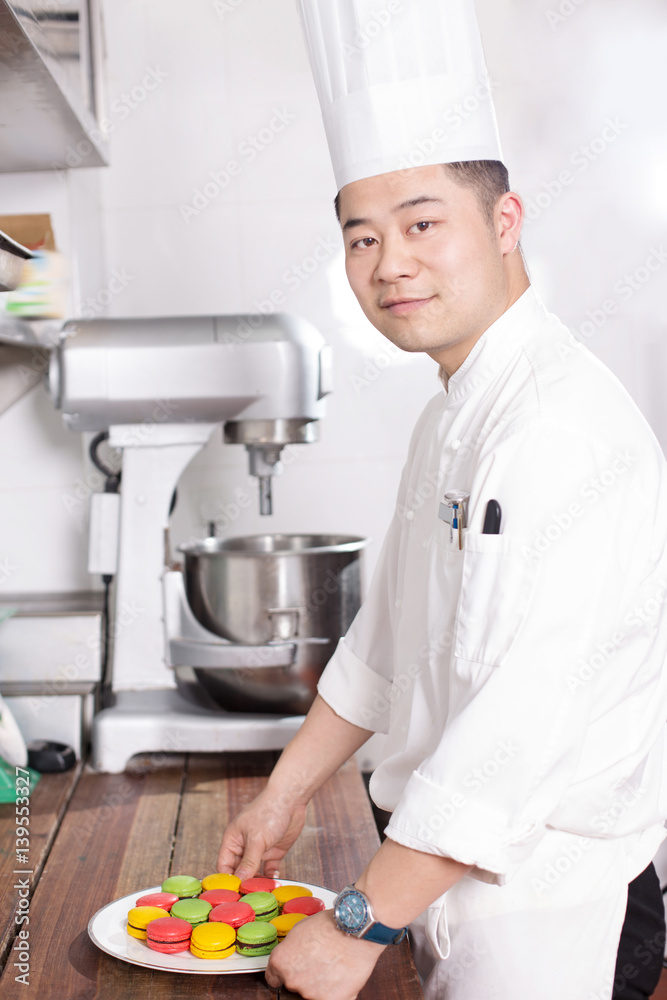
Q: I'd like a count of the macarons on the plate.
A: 15